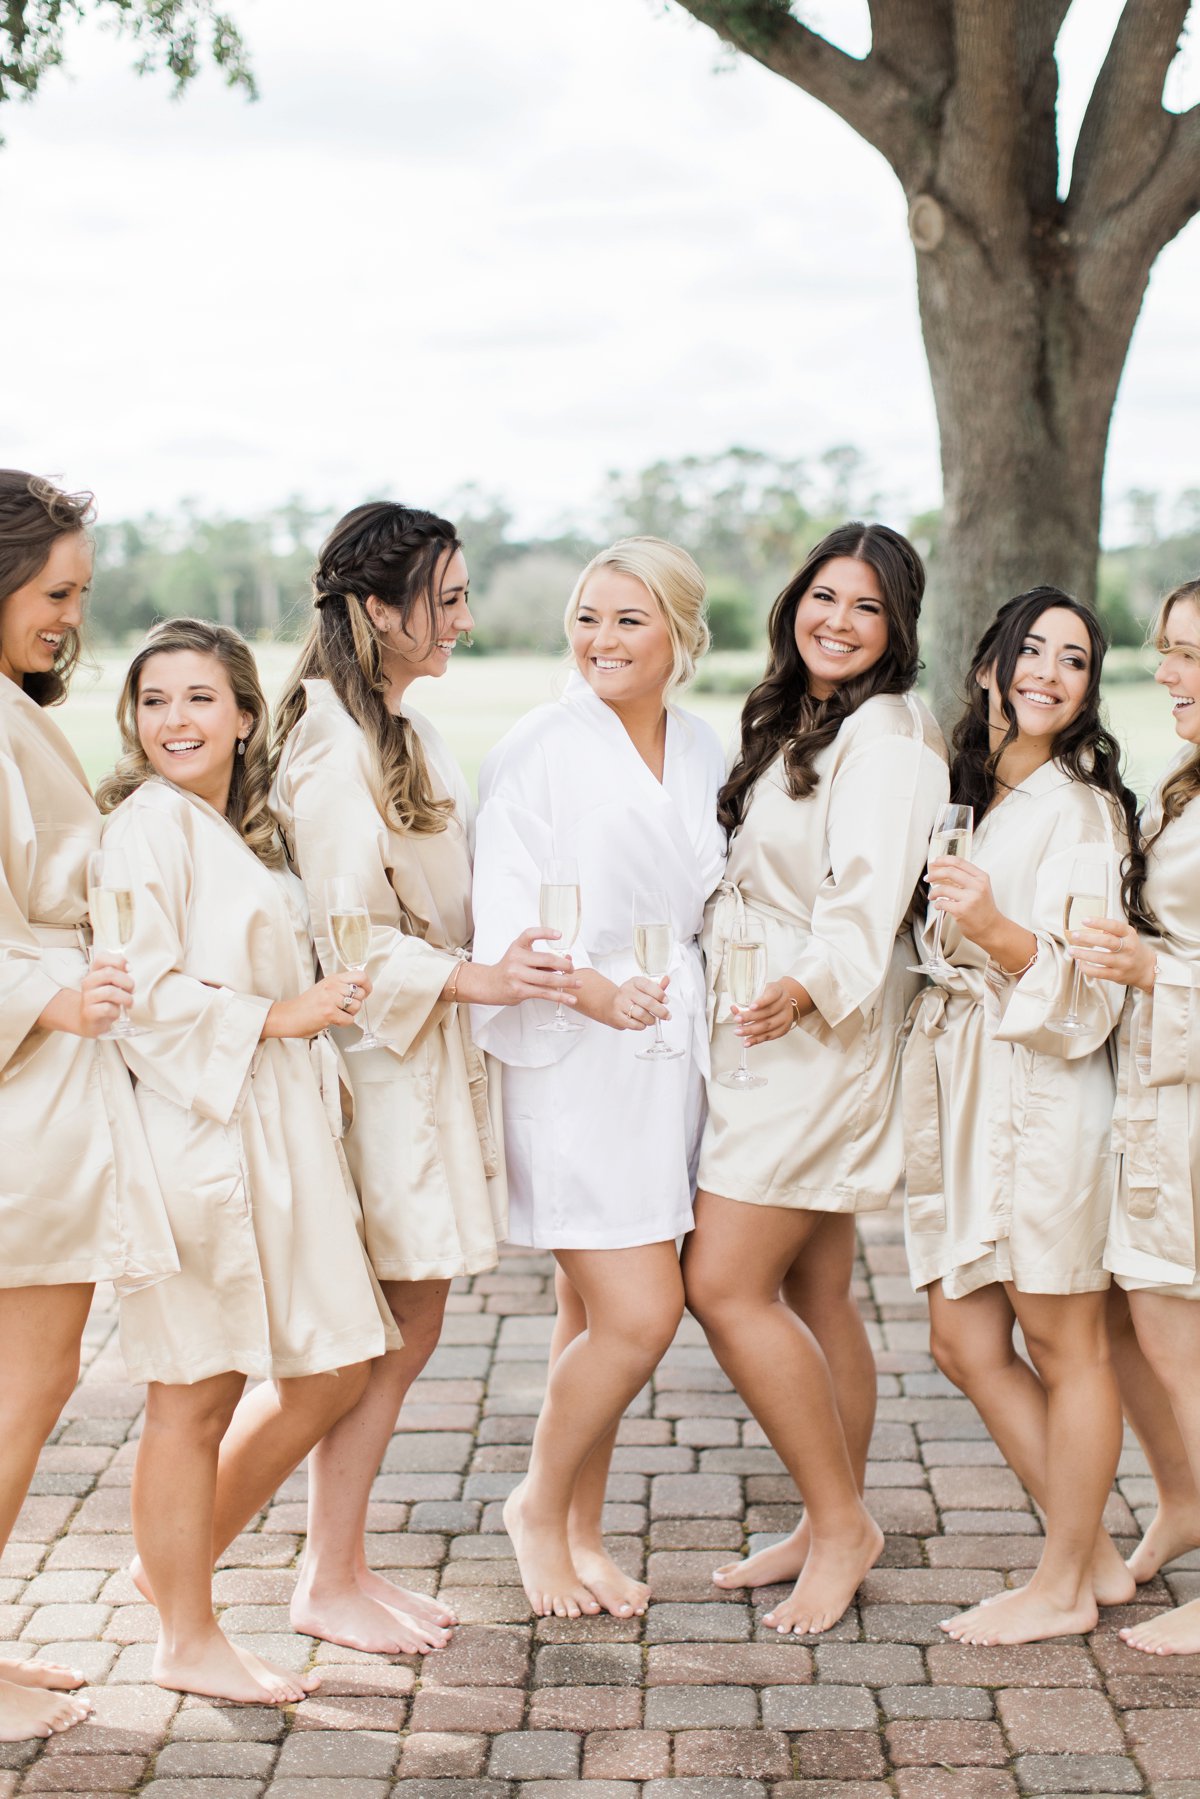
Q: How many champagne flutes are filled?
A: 7